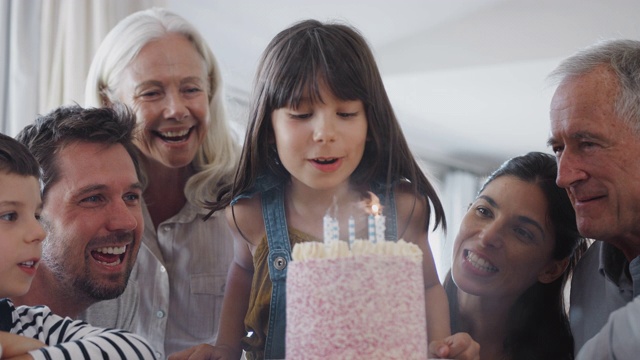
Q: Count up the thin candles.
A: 5